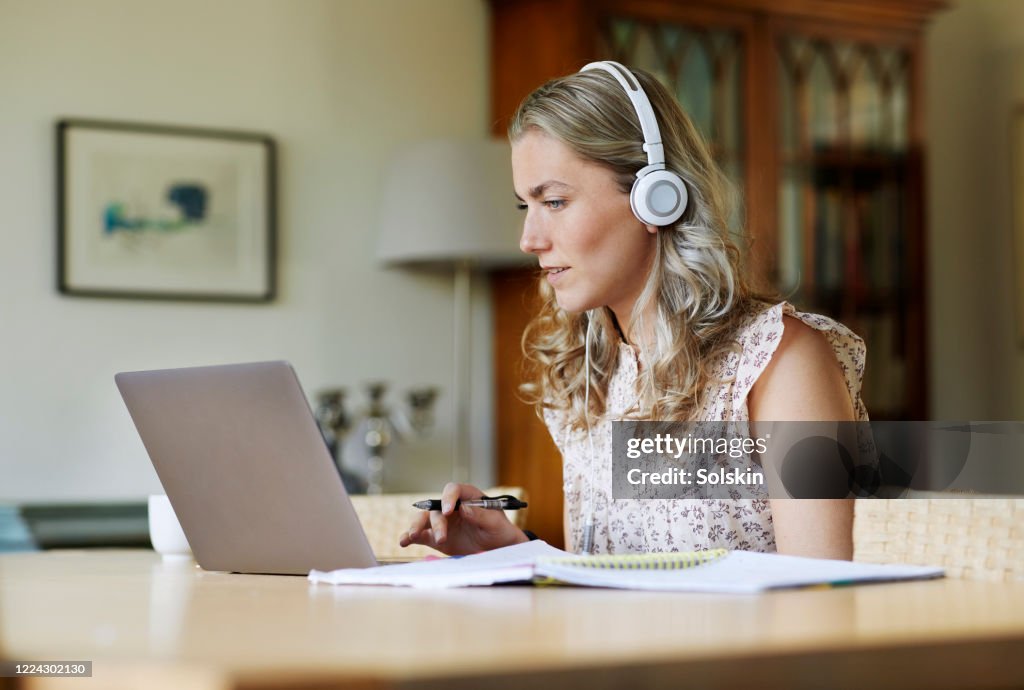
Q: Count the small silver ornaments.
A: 3